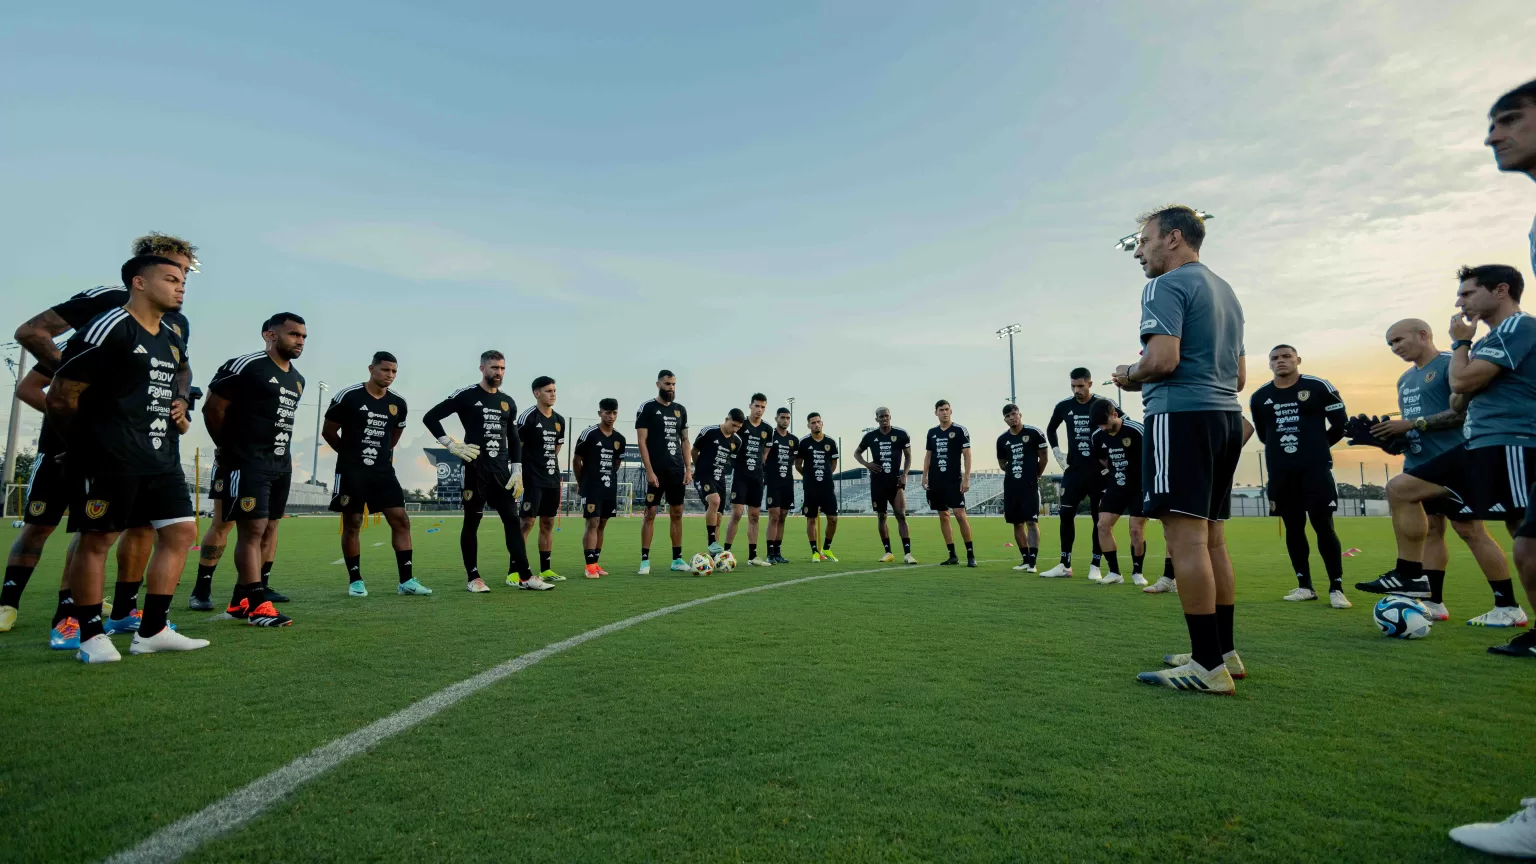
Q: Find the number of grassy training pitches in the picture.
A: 1